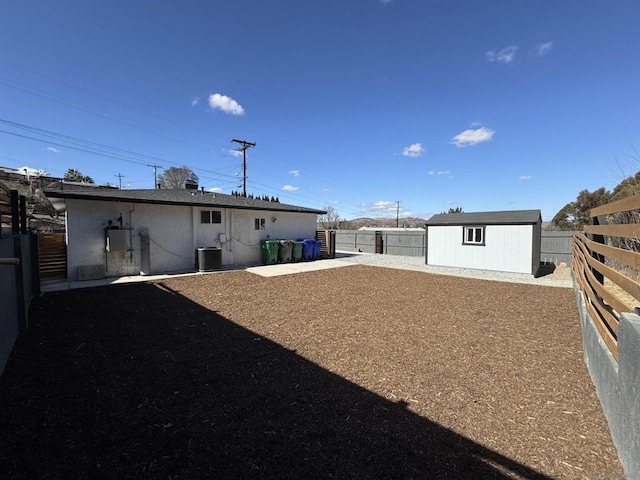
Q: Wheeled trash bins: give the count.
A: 5